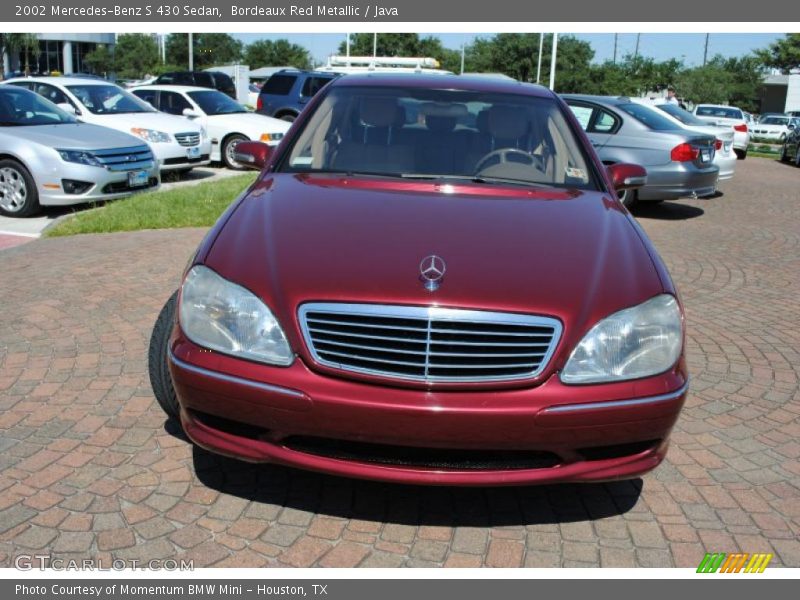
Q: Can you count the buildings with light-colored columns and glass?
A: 1